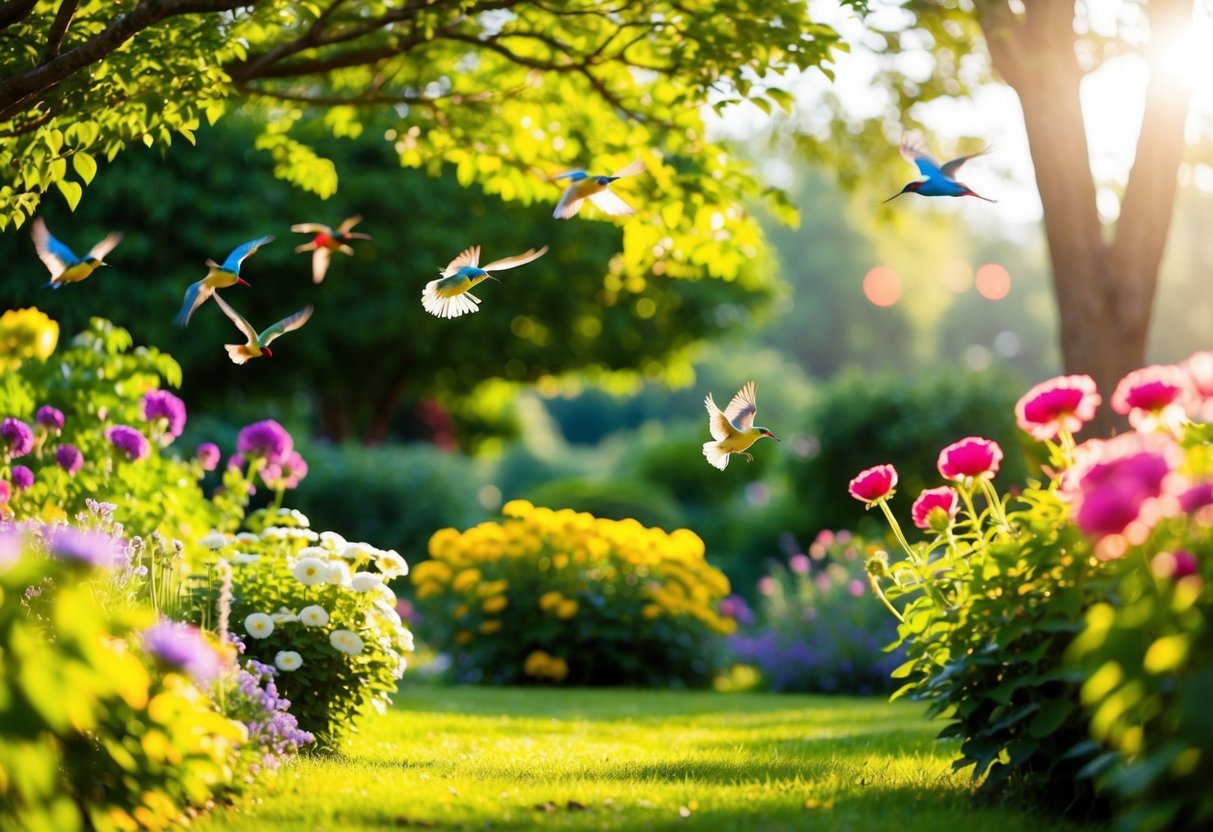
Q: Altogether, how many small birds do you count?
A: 8